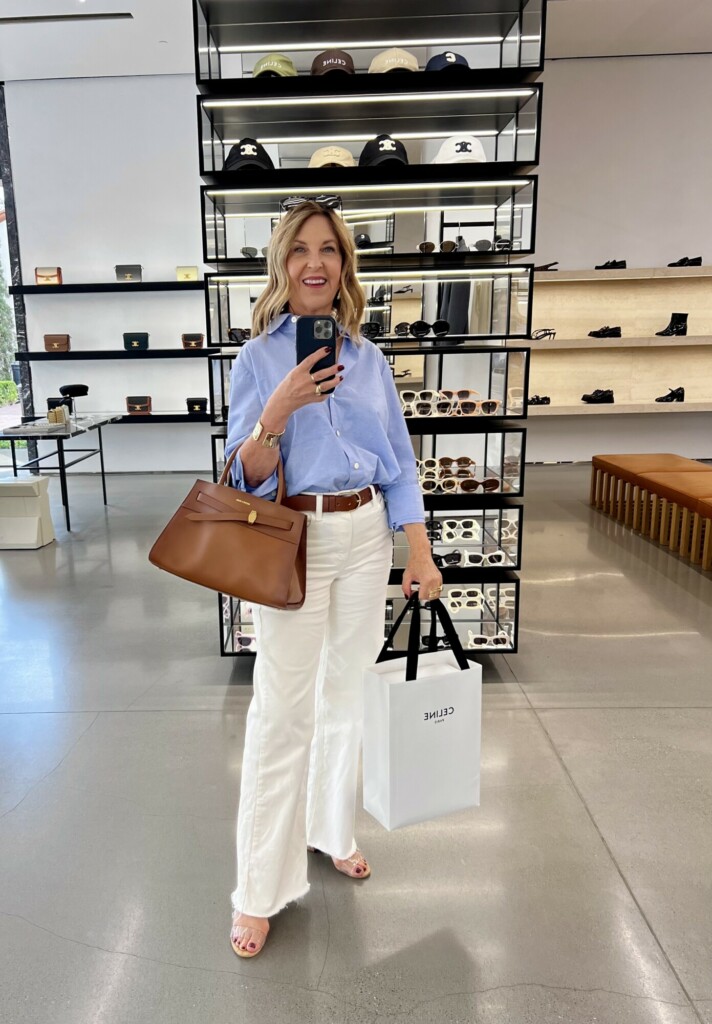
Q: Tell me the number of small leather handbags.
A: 9